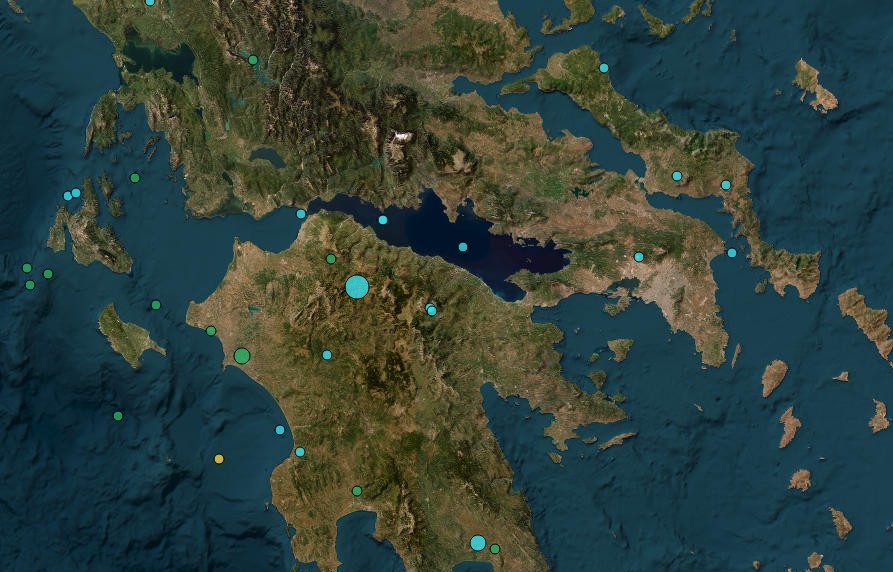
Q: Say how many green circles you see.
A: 12